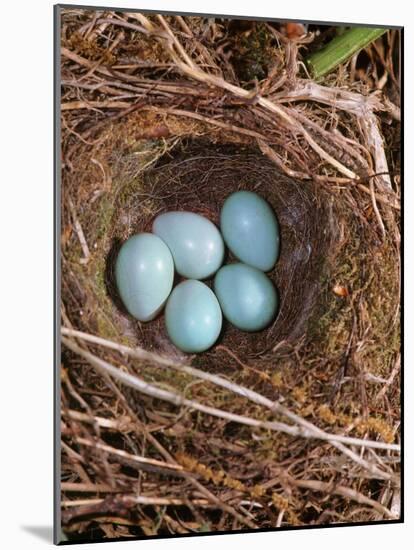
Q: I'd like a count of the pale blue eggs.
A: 5